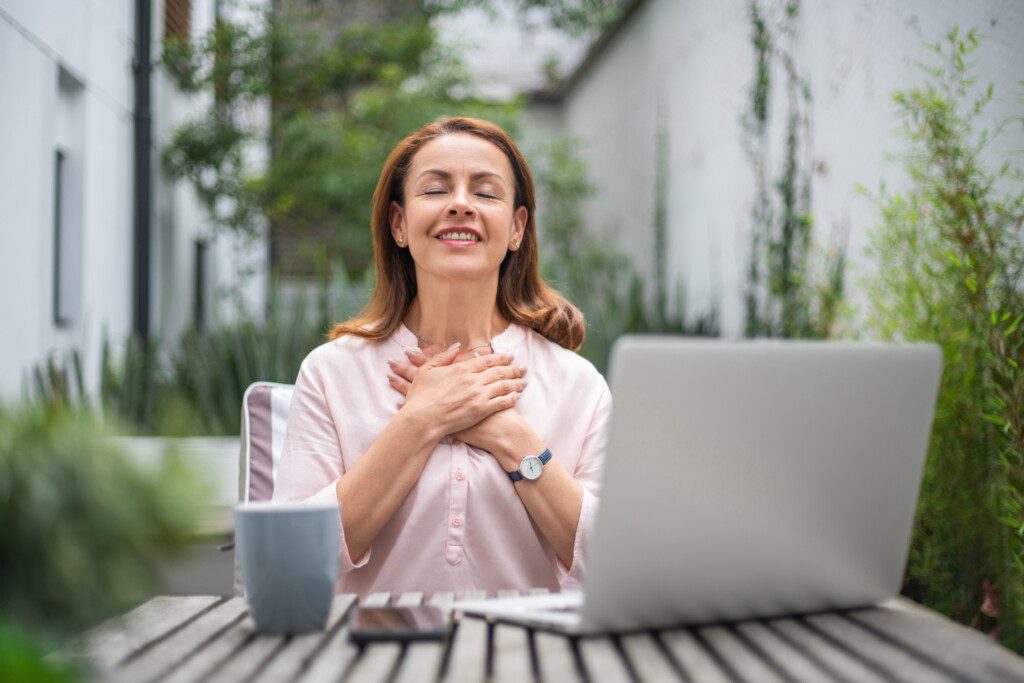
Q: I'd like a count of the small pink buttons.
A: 2